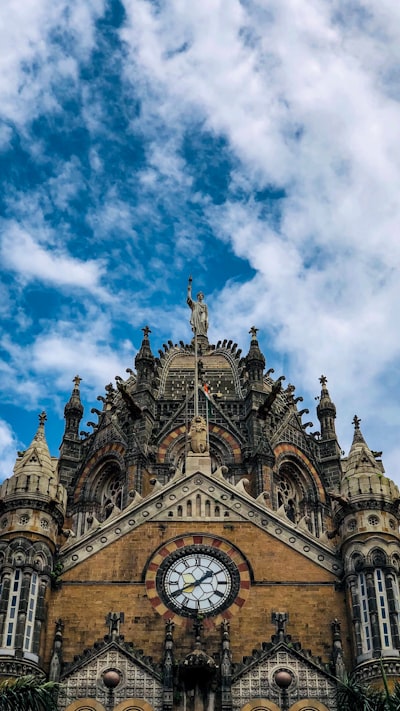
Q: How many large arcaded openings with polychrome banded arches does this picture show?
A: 3